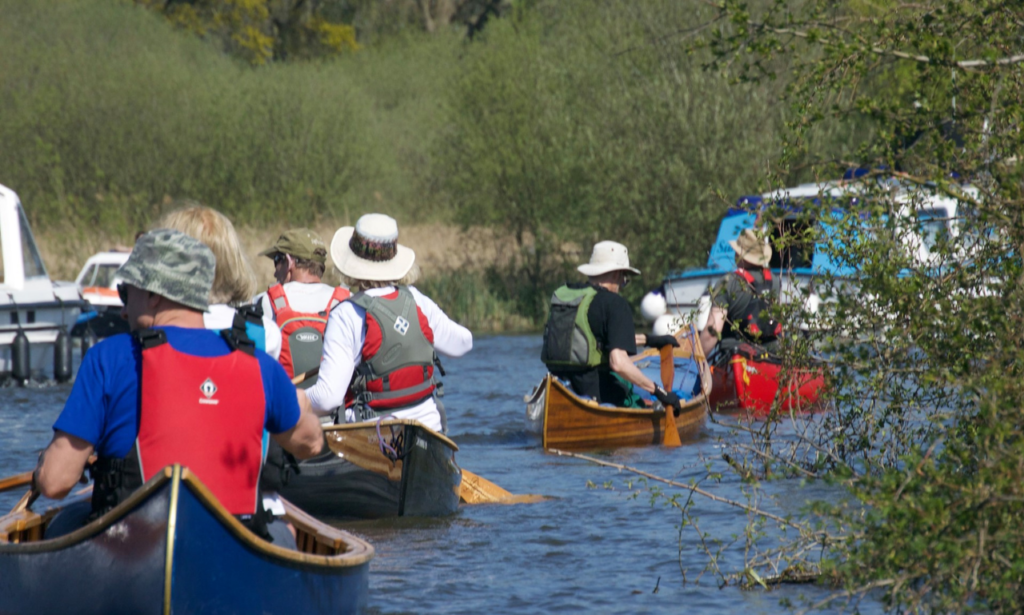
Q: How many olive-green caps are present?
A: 1